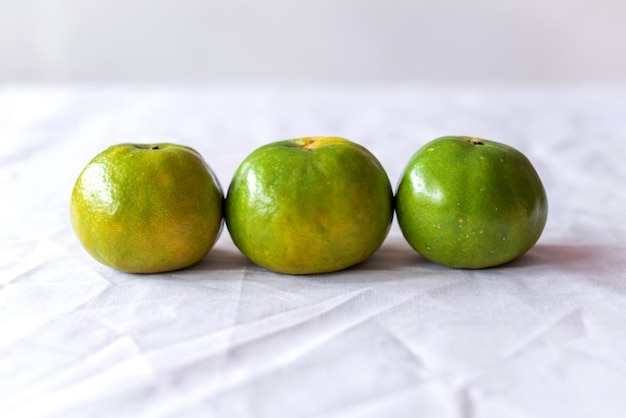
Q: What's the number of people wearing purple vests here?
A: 0